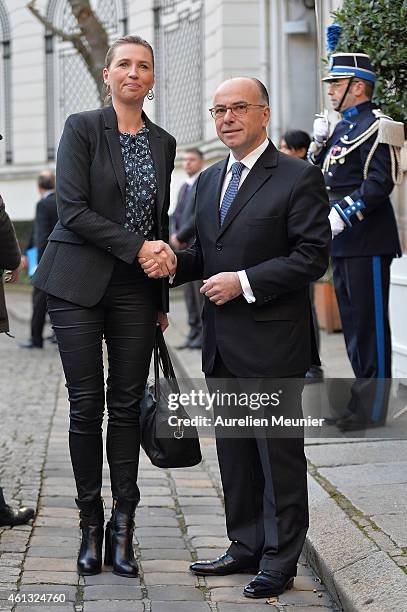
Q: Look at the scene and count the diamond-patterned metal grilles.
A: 2